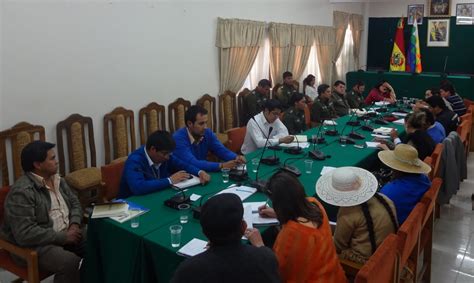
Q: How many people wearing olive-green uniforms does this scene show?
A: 6